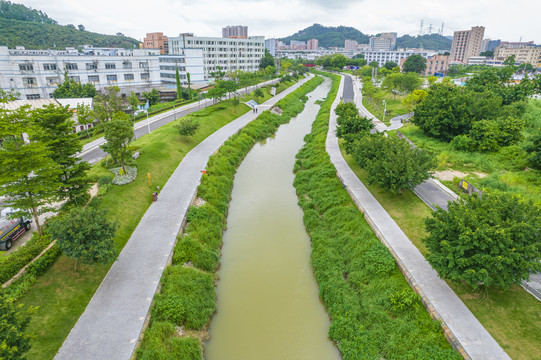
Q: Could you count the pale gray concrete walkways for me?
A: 2